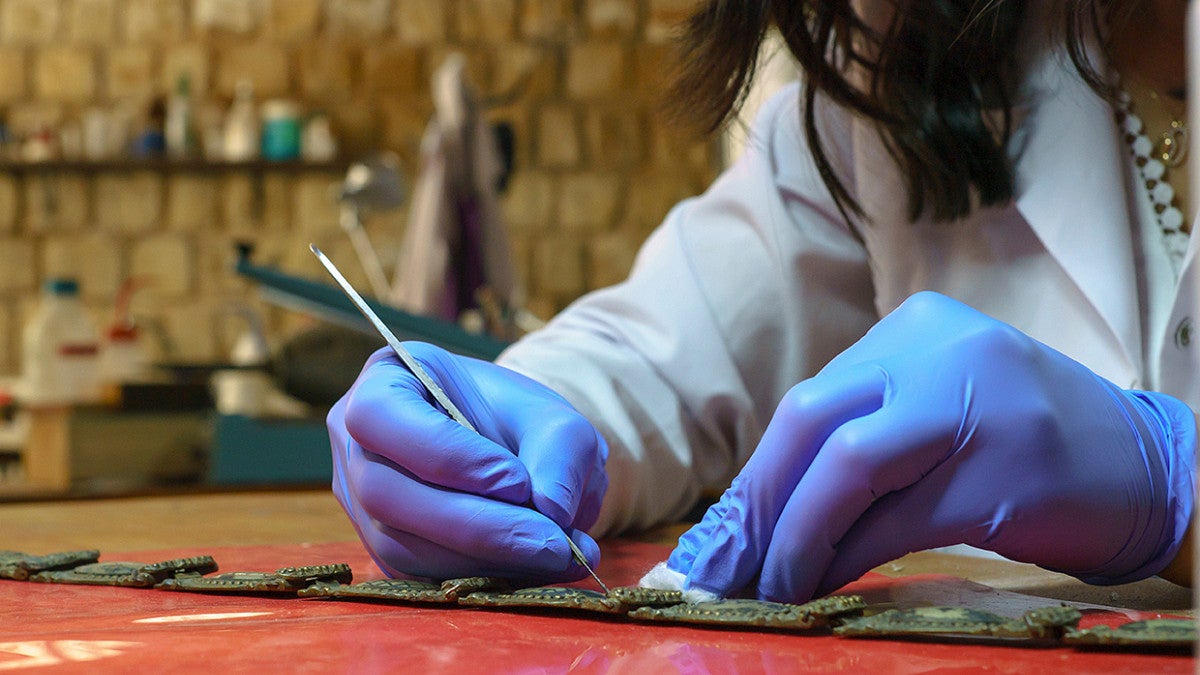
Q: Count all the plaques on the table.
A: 8